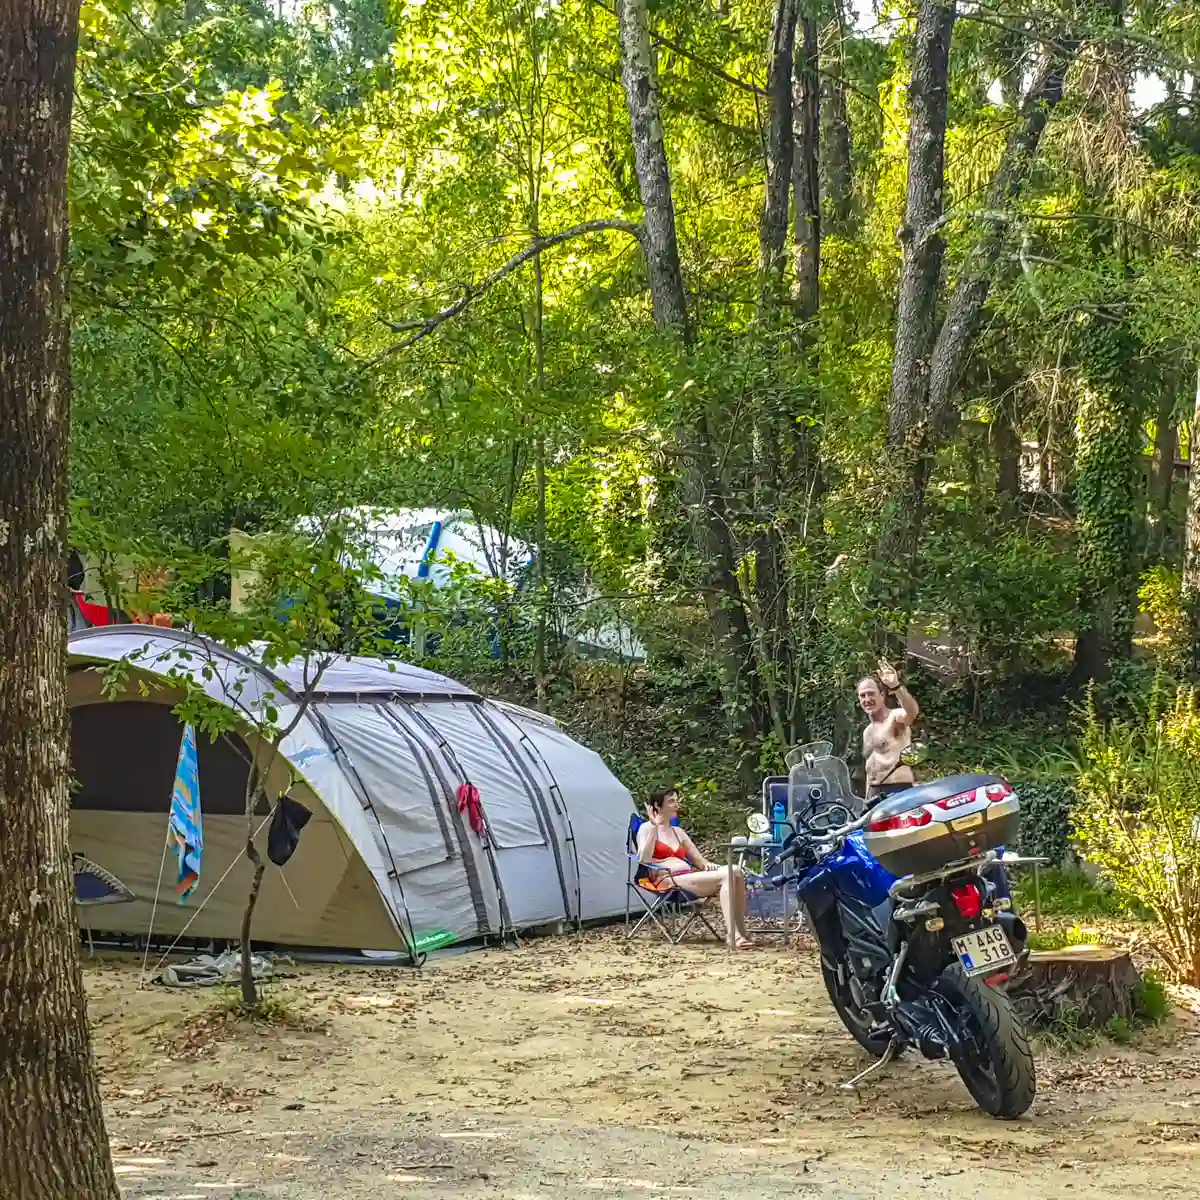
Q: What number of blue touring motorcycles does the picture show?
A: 1